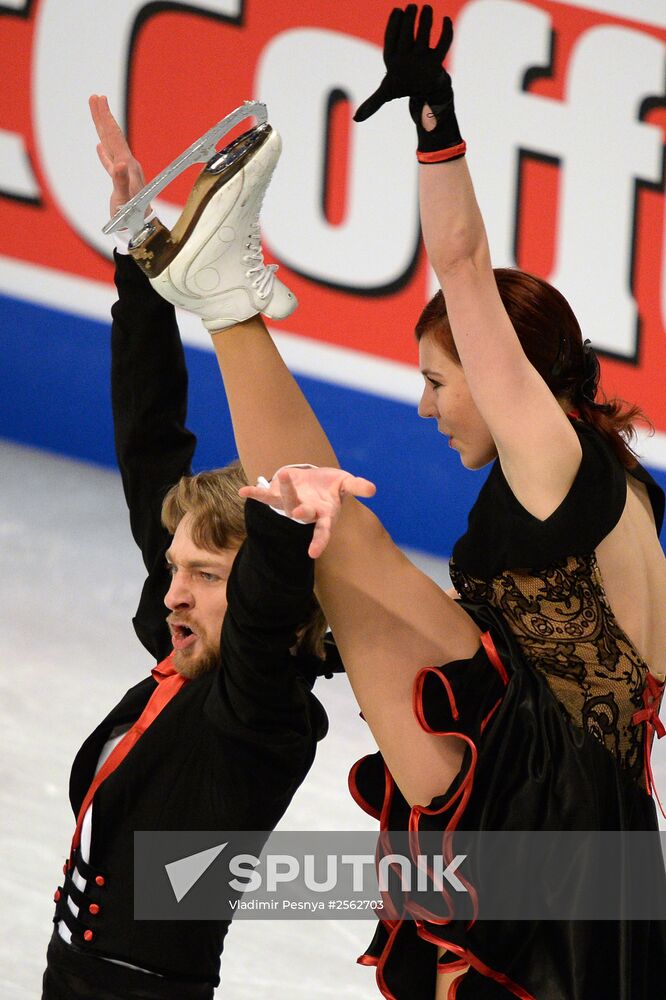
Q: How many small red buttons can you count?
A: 5